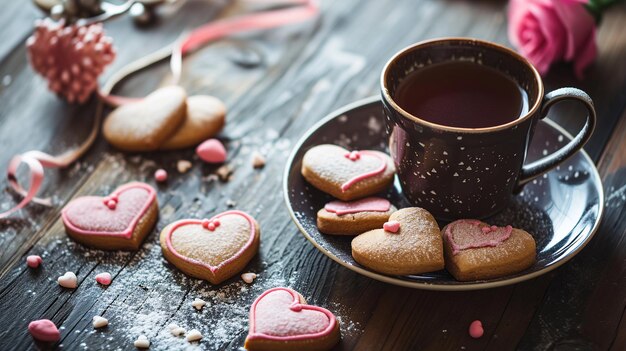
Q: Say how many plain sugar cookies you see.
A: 2